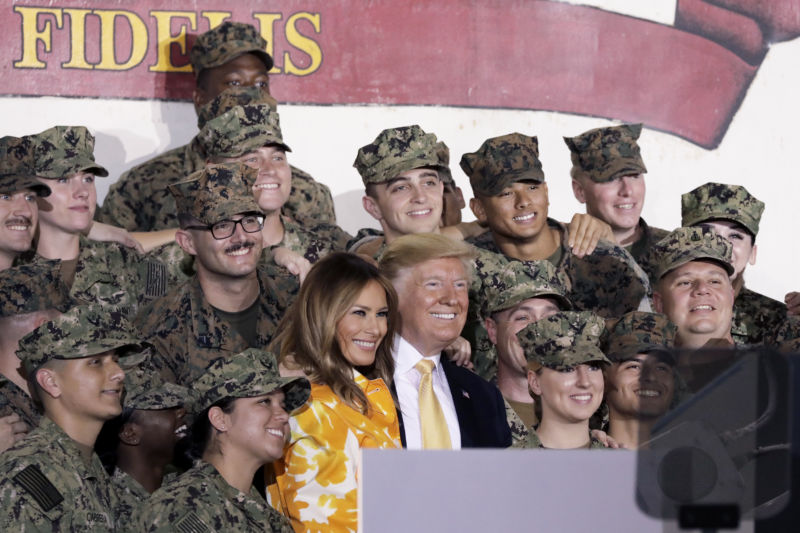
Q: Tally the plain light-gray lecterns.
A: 1